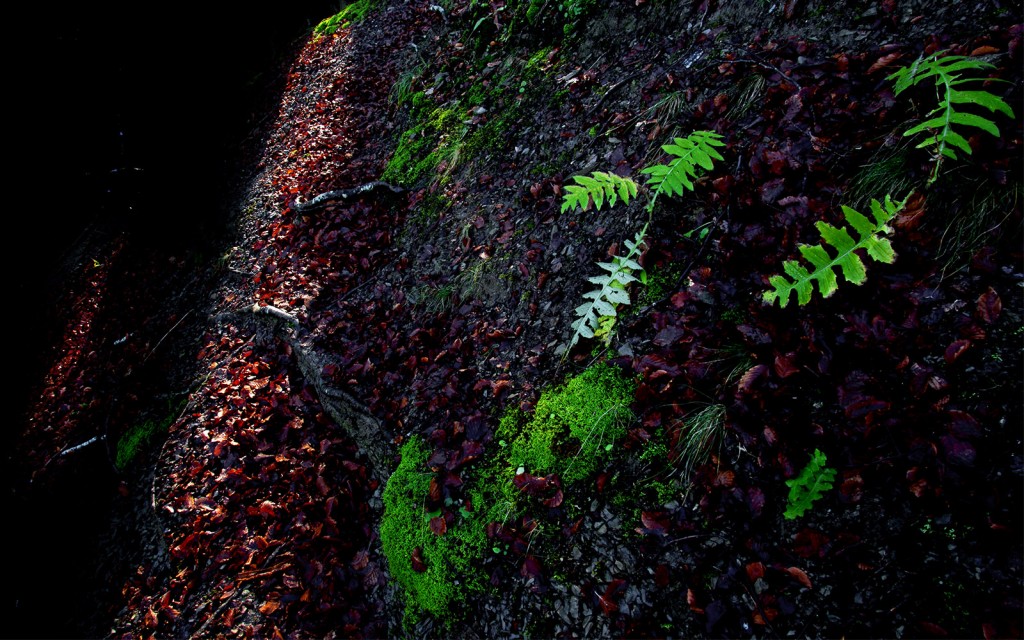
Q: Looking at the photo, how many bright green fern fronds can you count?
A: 6